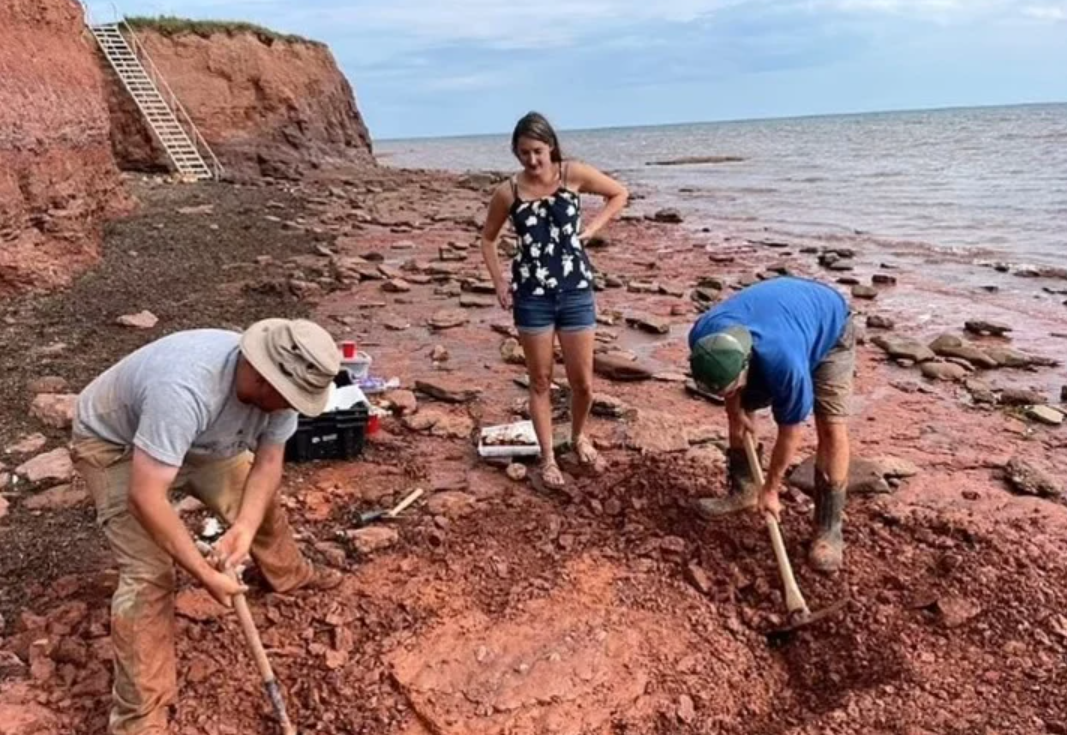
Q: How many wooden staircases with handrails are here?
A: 1